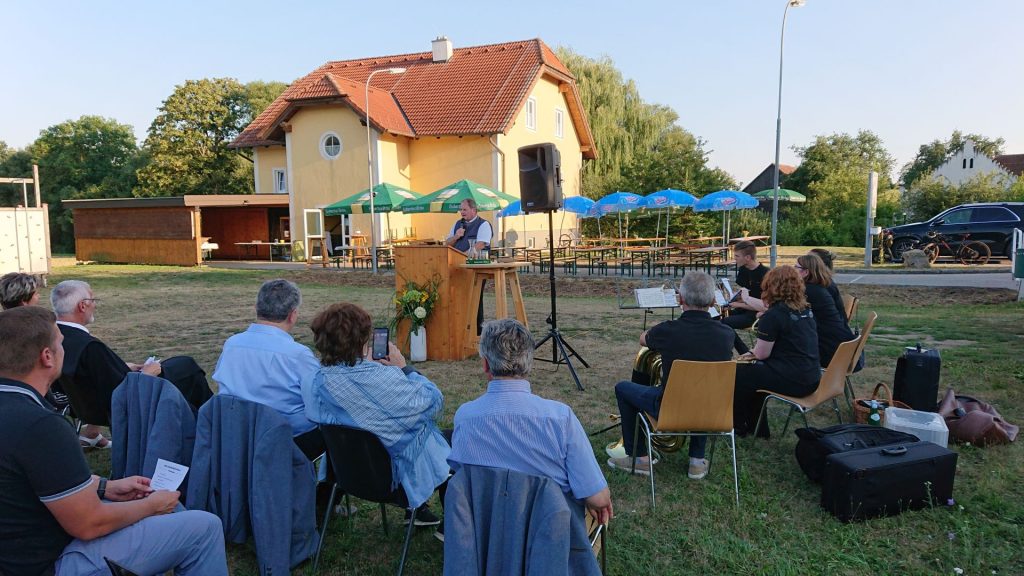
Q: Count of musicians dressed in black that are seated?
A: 5